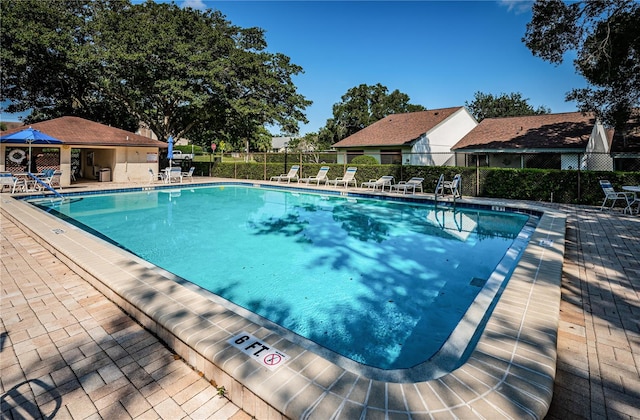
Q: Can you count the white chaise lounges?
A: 5